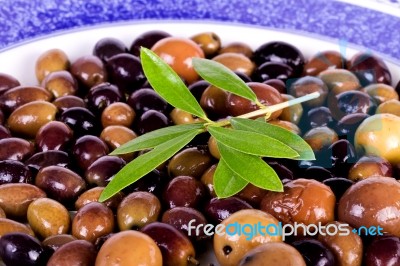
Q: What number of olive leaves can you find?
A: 8